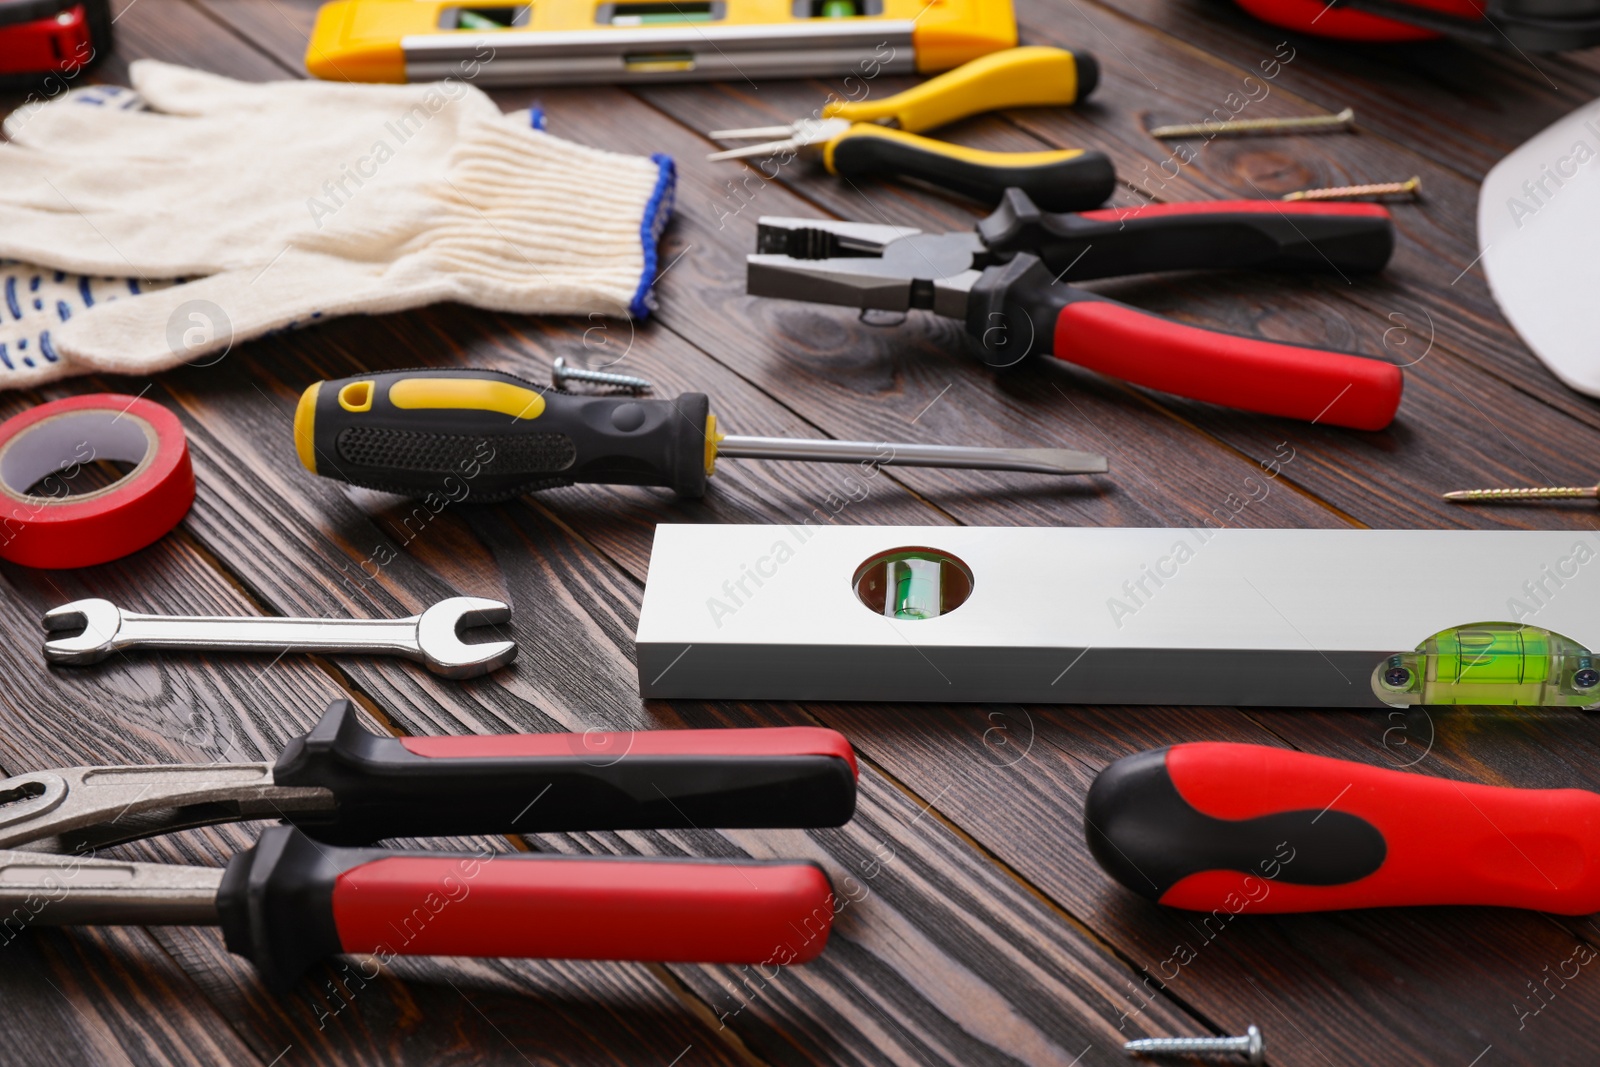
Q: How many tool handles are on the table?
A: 8